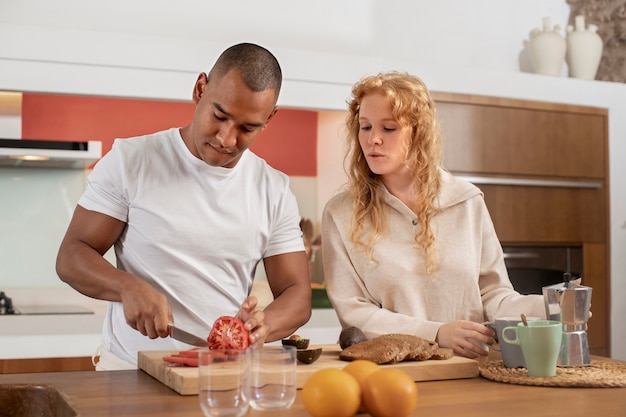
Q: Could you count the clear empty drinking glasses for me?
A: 2